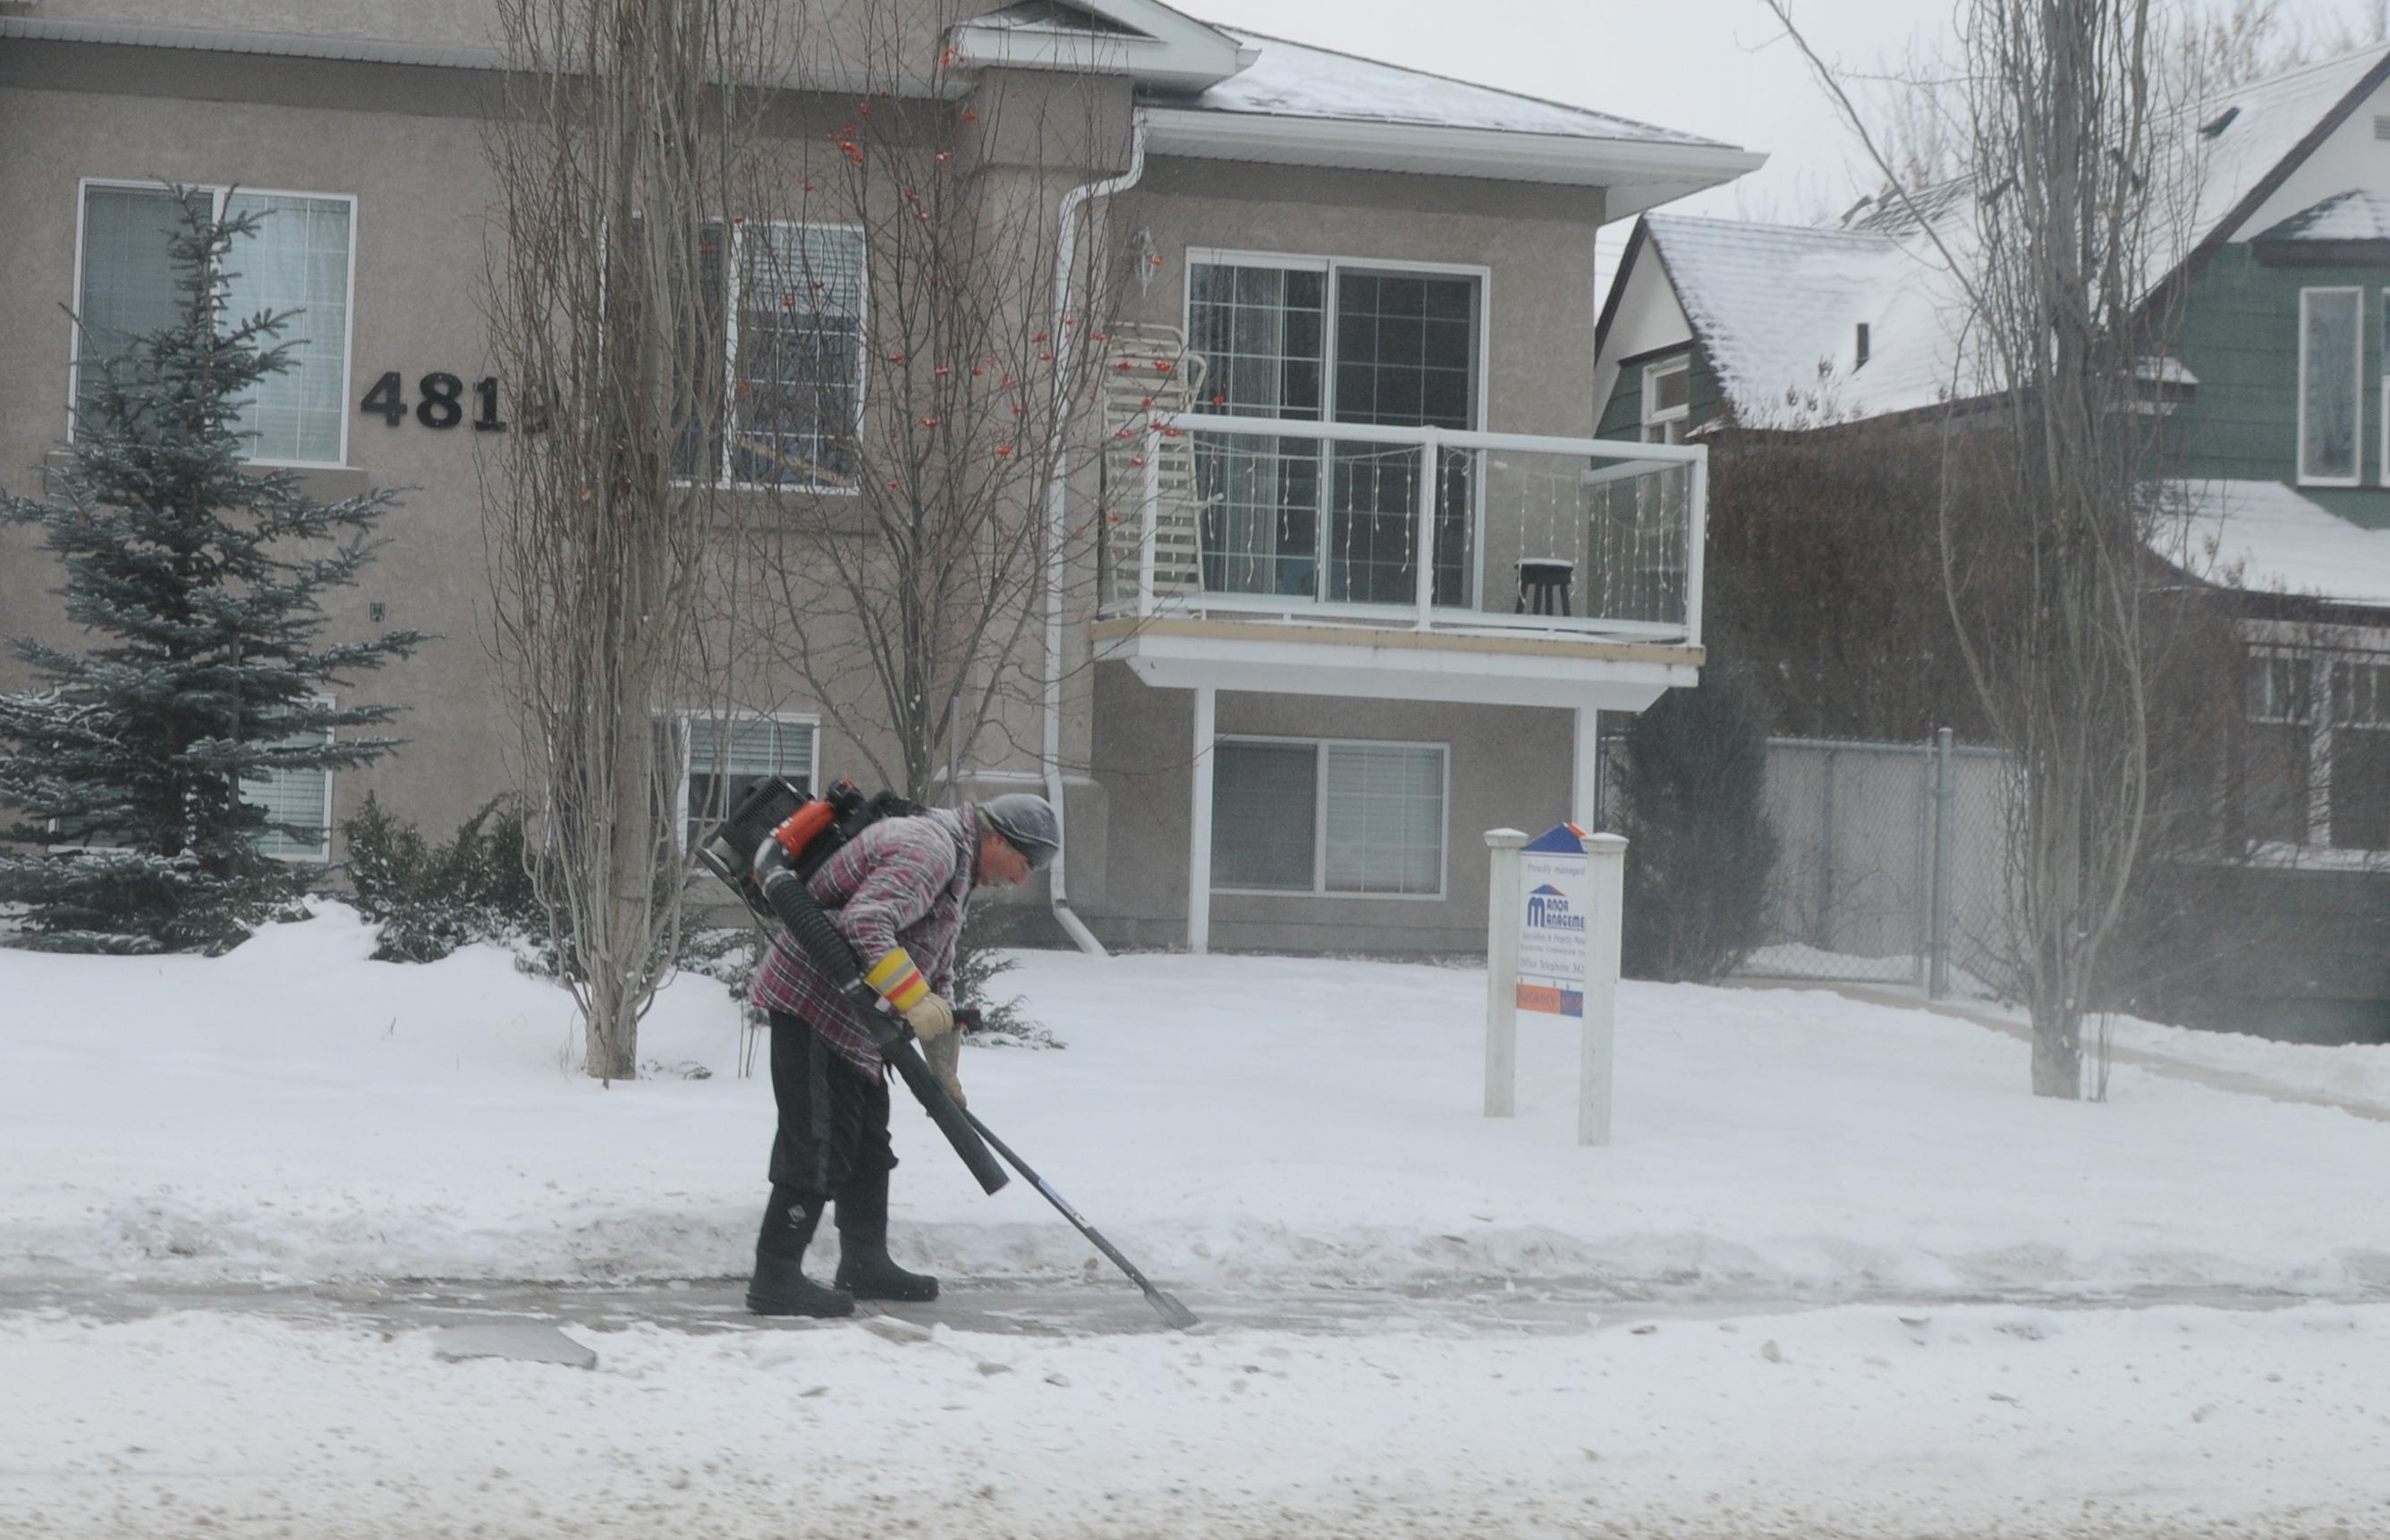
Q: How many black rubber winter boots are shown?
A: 2